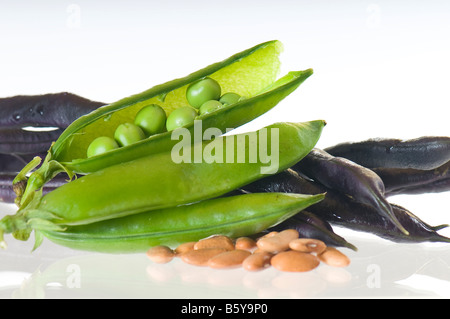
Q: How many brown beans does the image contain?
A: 13